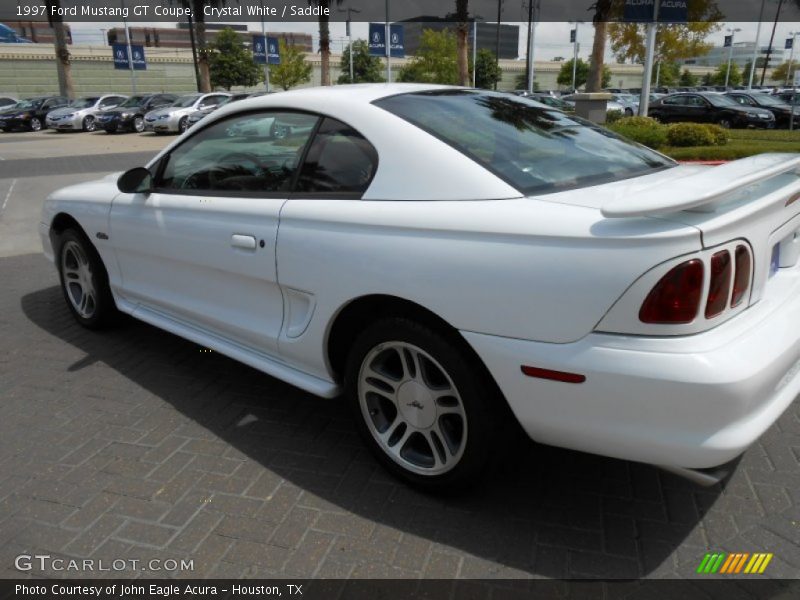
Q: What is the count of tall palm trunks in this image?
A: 5